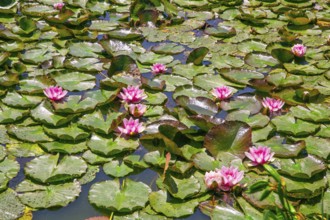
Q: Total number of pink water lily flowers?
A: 12